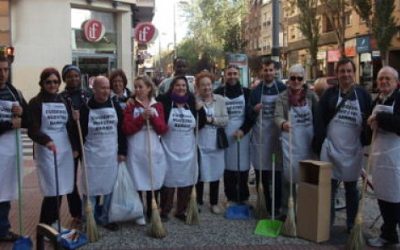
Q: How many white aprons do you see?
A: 11